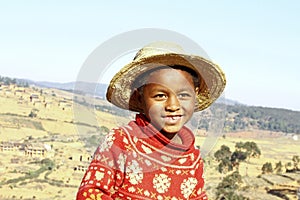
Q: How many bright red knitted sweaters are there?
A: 1